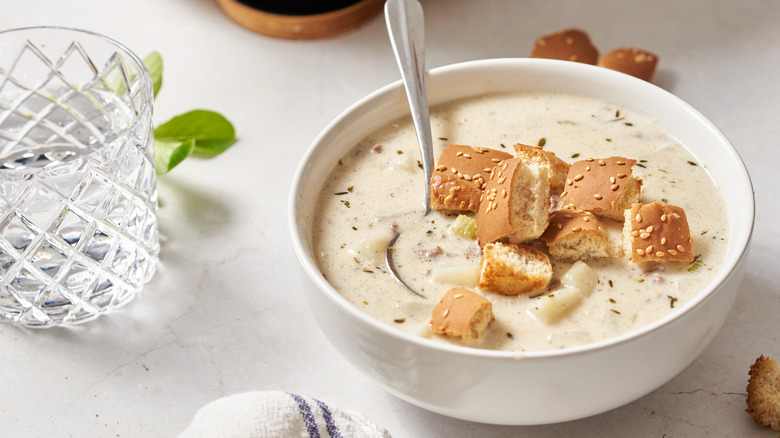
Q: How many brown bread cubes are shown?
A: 11